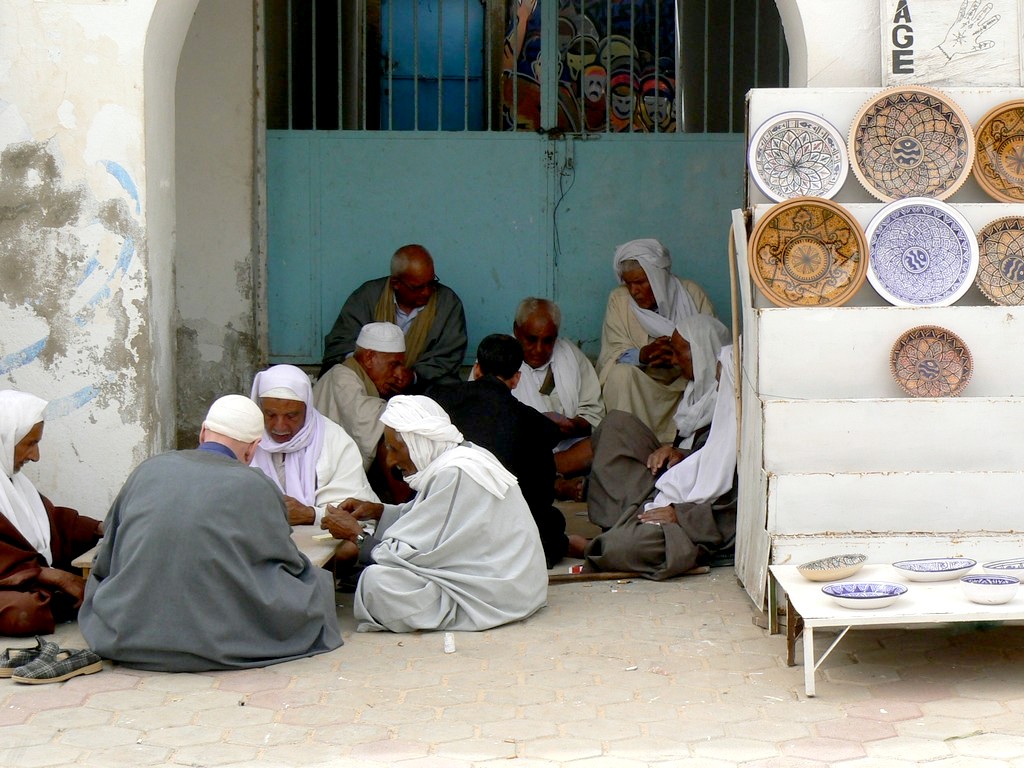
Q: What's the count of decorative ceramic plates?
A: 12